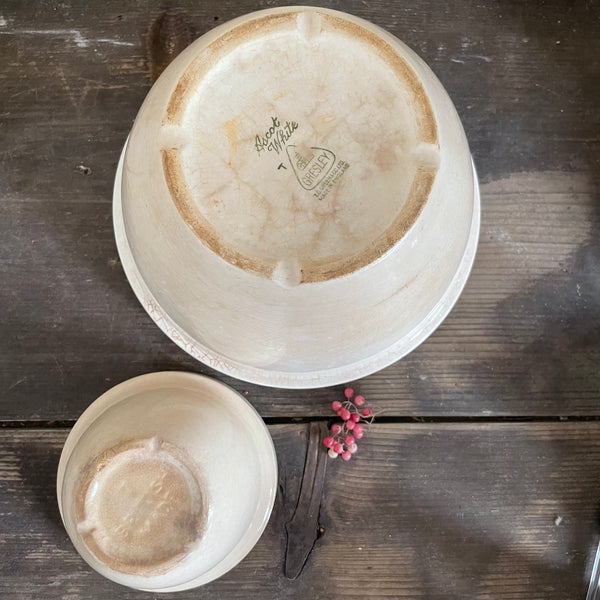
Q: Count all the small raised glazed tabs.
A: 7